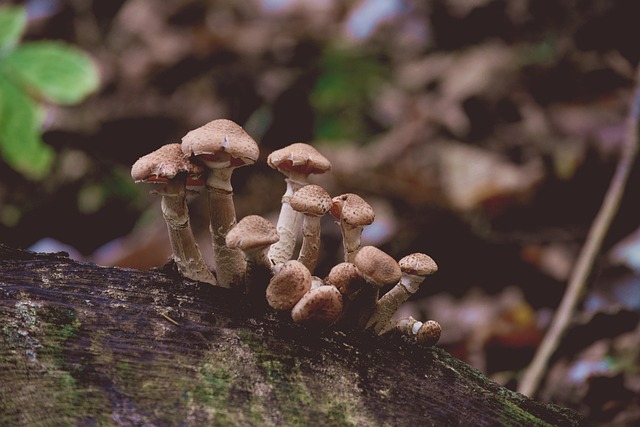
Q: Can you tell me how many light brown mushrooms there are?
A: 12